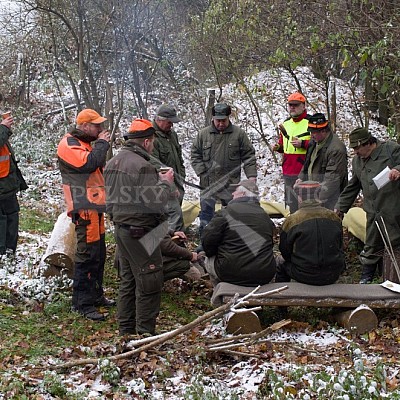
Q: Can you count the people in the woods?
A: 11